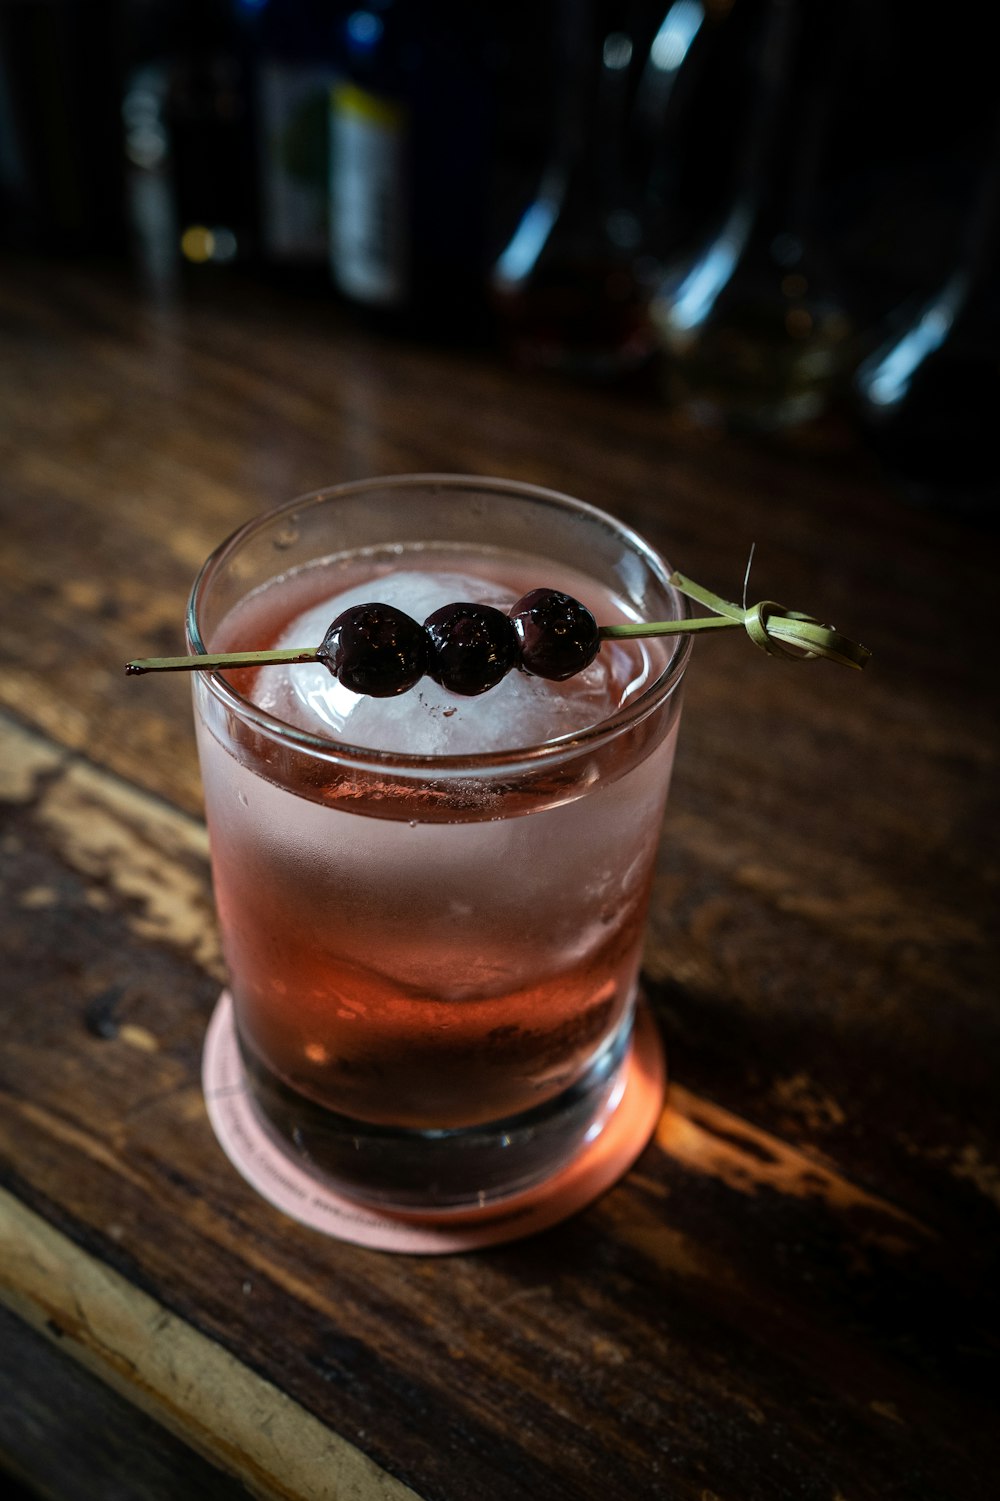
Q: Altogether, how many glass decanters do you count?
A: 3